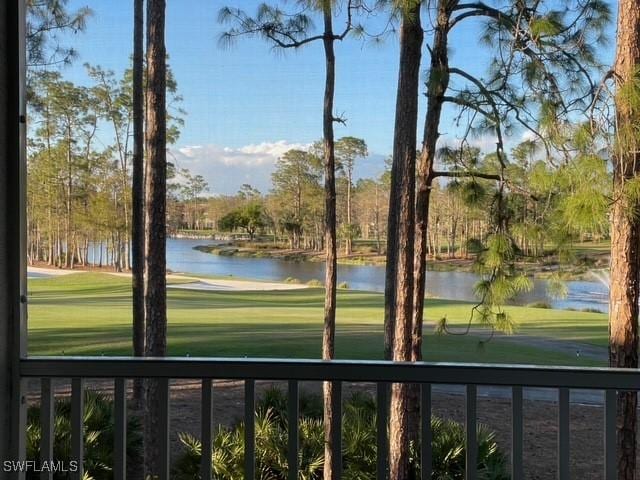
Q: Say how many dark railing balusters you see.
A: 14